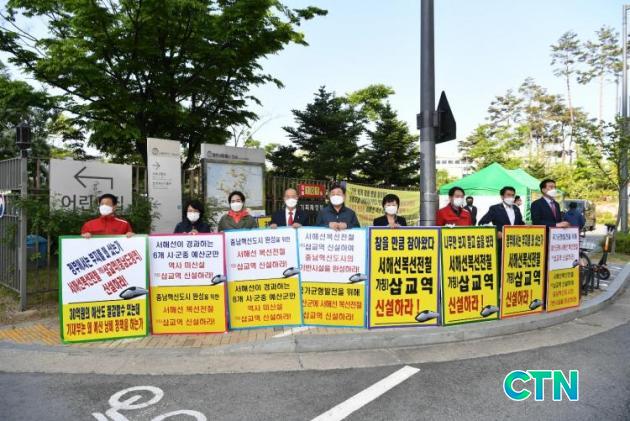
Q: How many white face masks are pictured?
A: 9